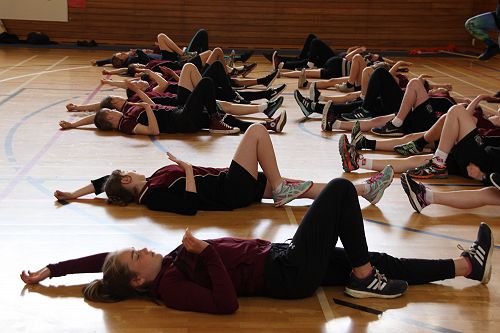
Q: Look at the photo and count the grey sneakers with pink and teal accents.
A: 2